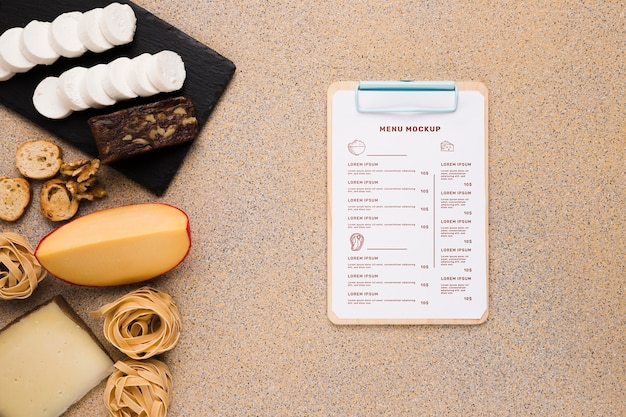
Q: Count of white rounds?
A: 12